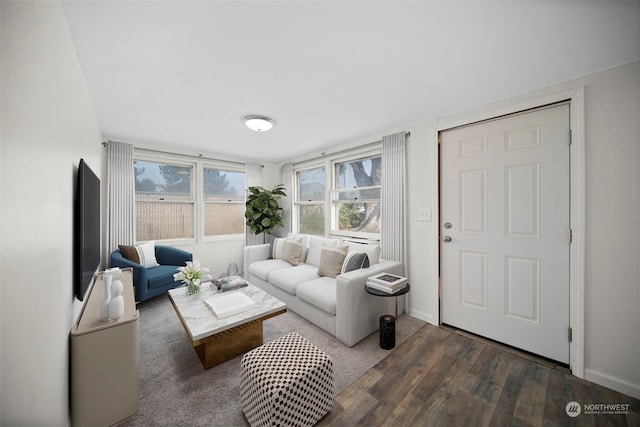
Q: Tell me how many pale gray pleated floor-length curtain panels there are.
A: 4